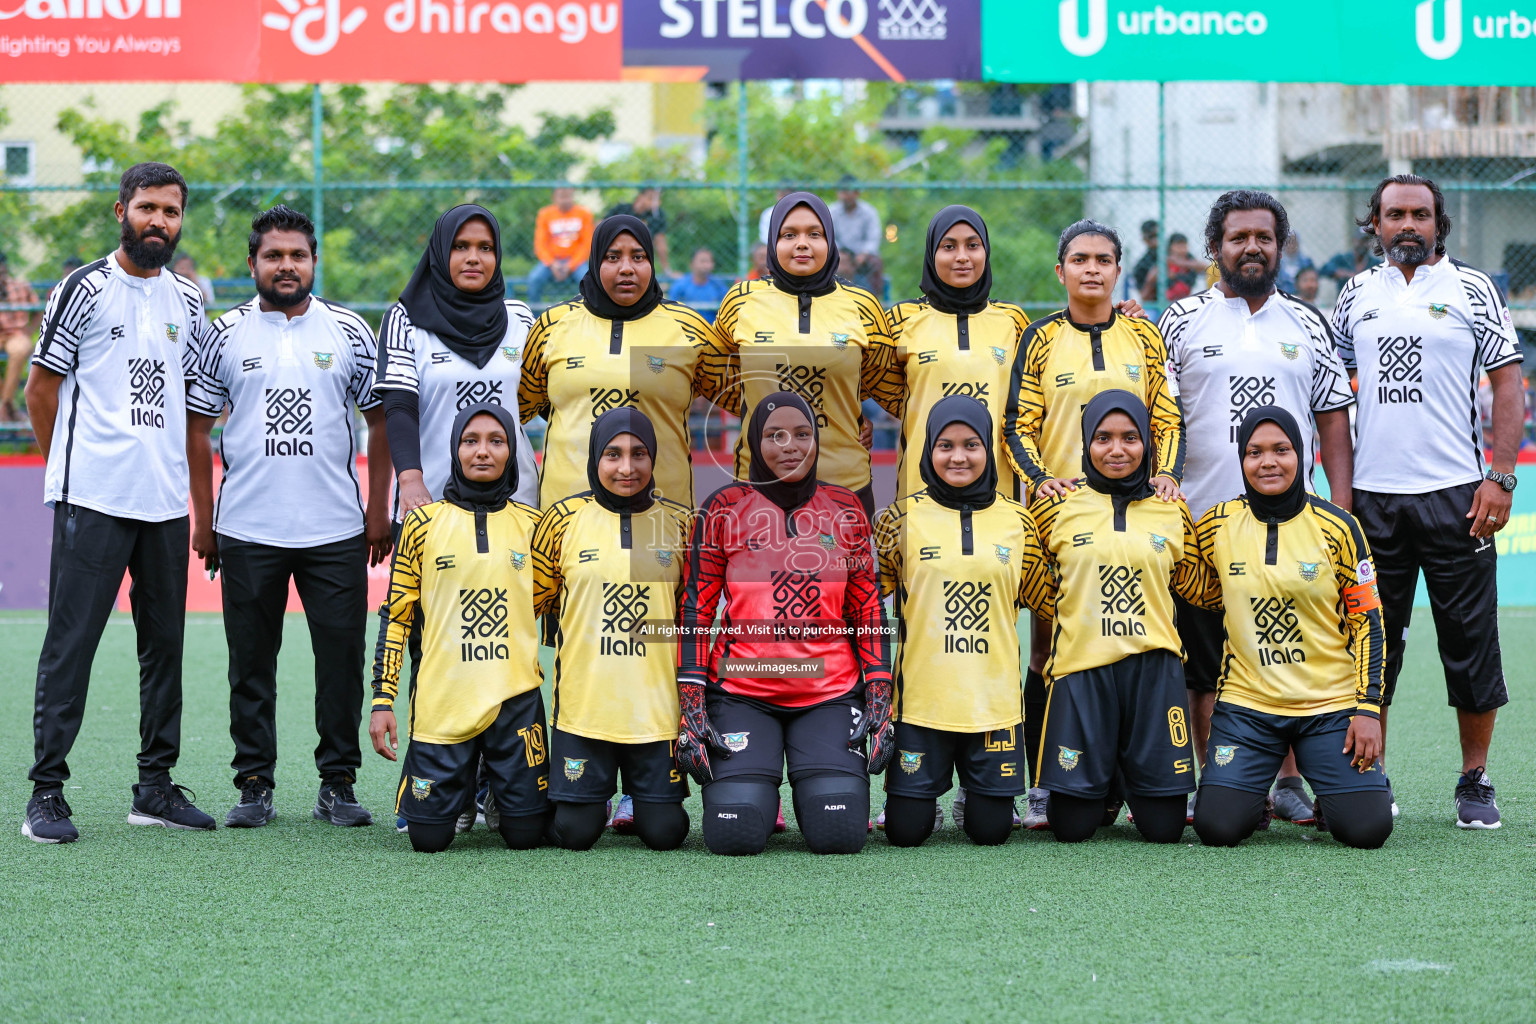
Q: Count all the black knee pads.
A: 2